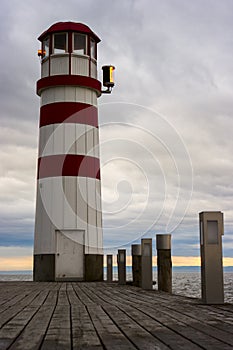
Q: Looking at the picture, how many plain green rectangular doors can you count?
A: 0